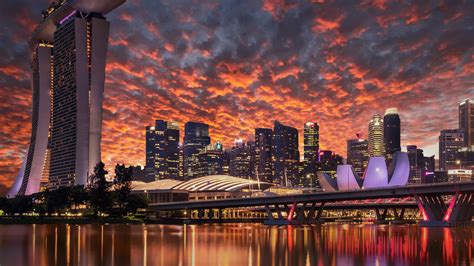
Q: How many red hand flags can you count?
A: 0